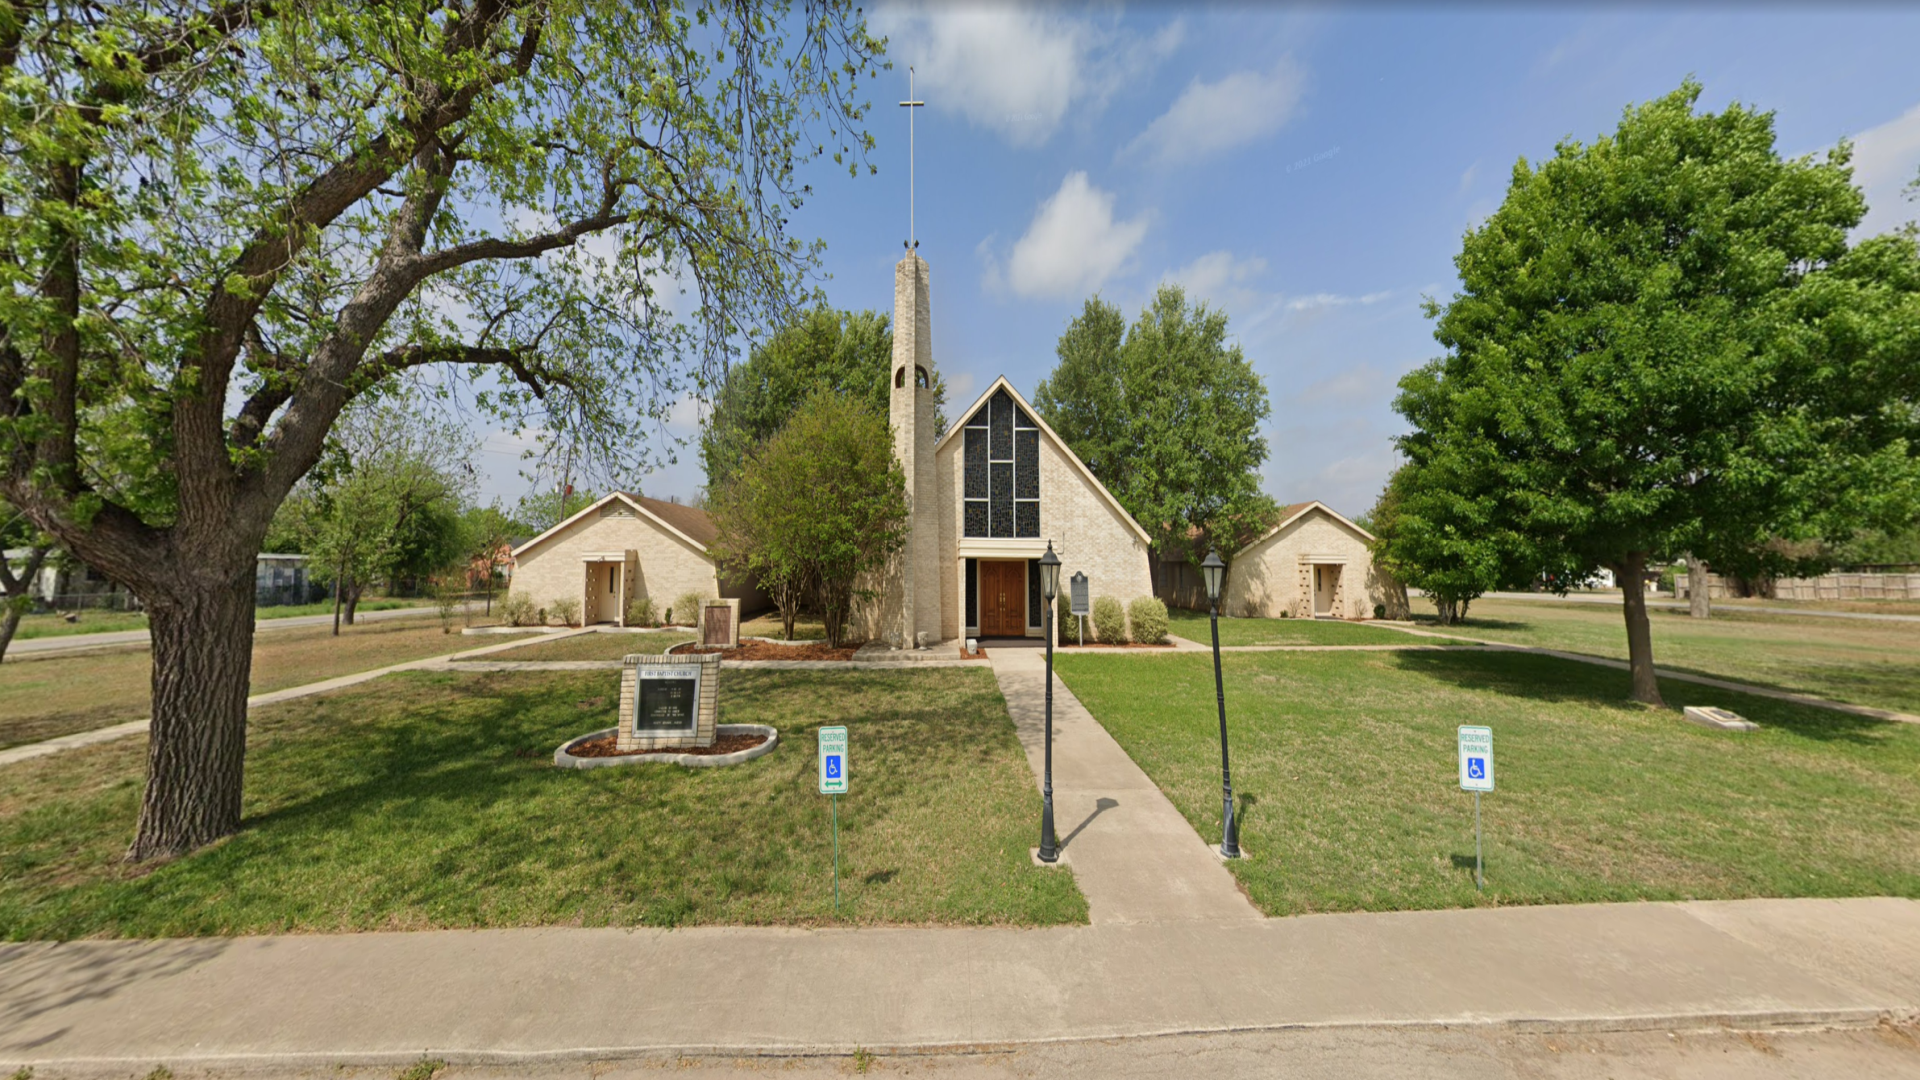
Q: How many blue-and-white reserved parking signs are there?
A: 2